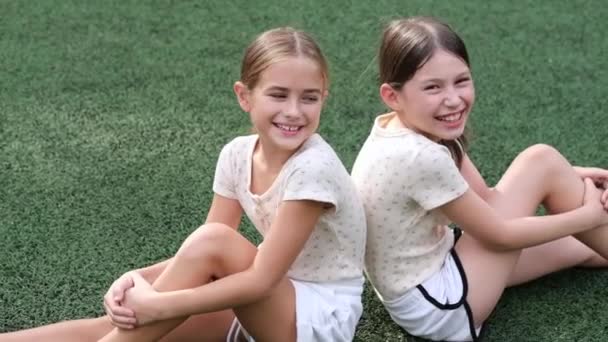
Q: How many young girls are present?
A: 2